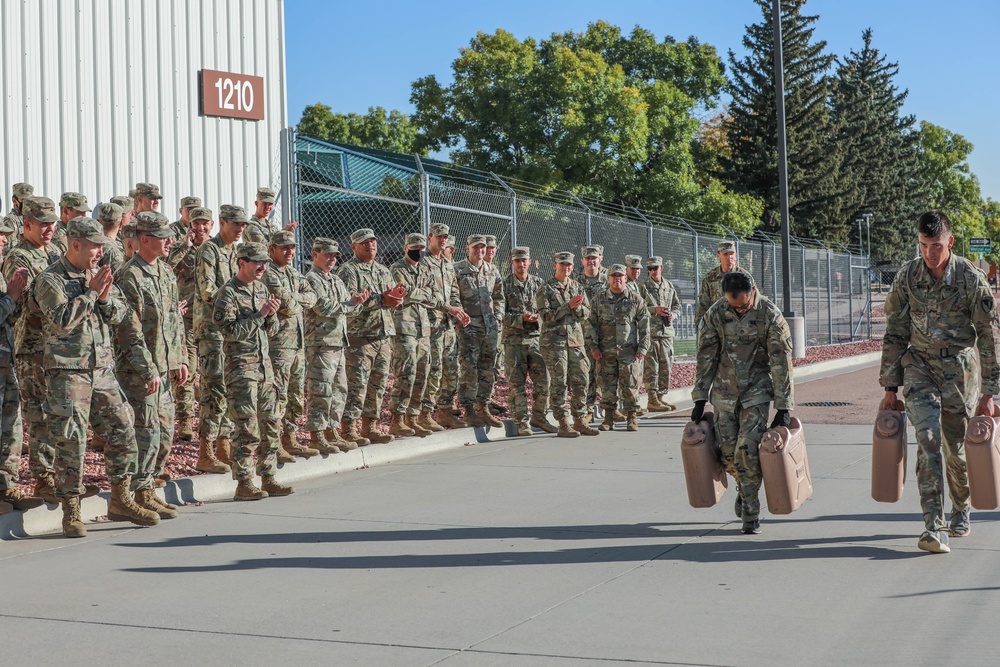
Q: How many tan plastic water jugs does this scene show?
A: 4